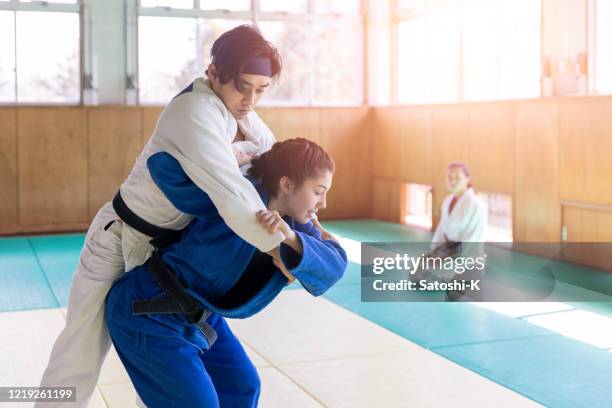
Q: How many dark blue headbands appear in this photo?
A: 1